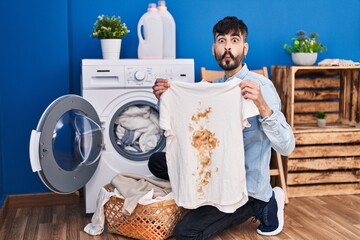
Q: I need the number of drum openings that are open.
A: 1